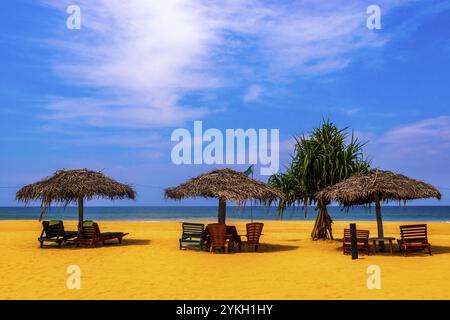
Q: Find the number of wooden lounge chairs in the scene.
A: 7